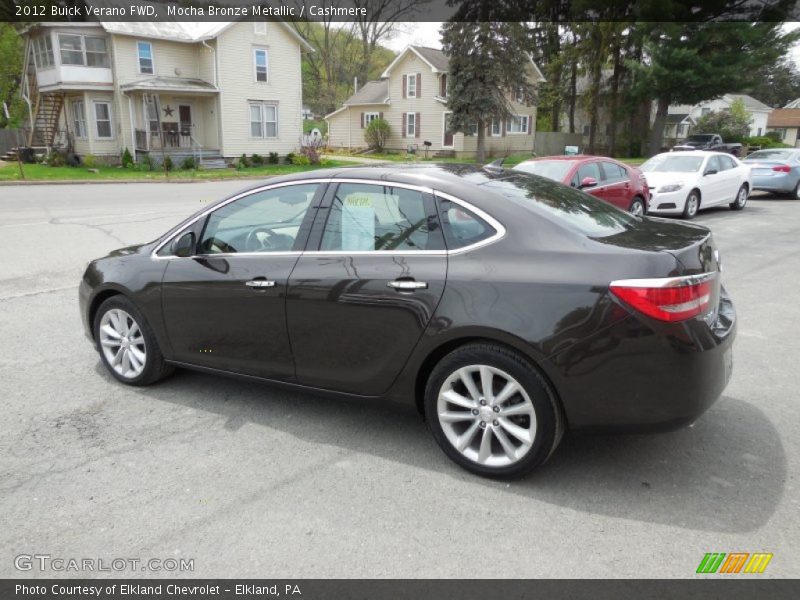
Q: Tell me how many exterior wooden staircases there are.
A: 1